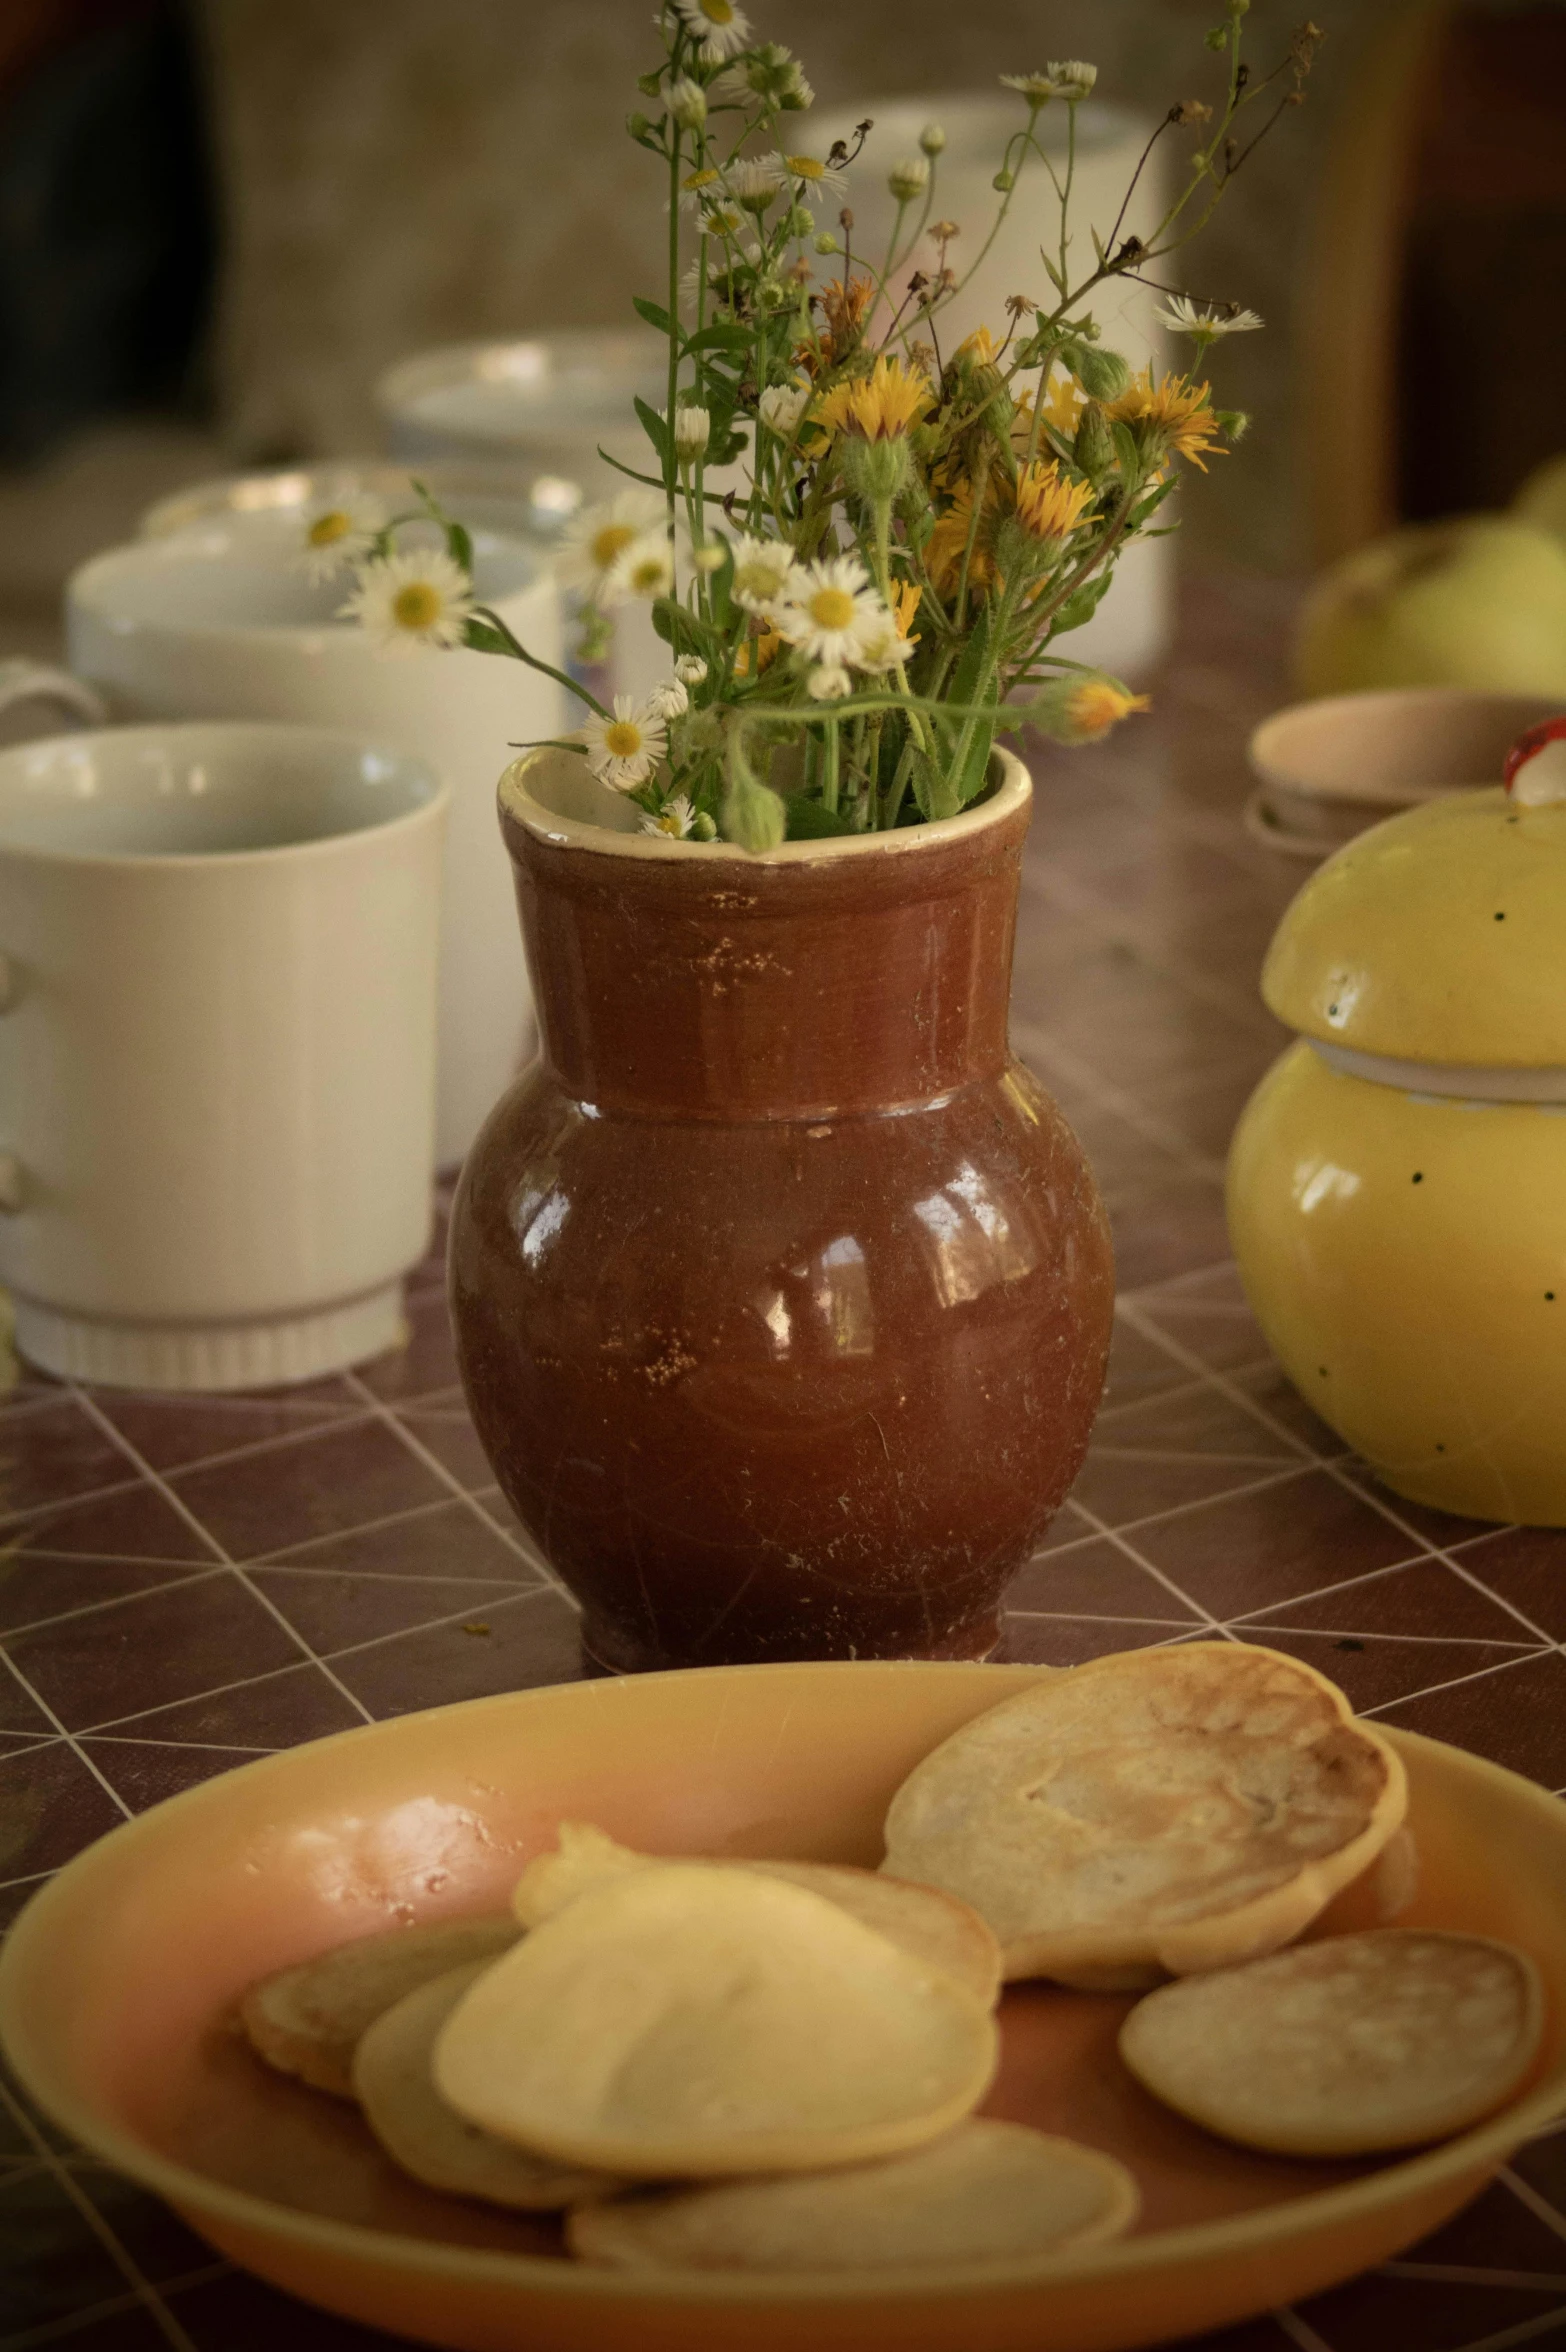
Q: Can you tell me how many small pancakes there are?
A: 7